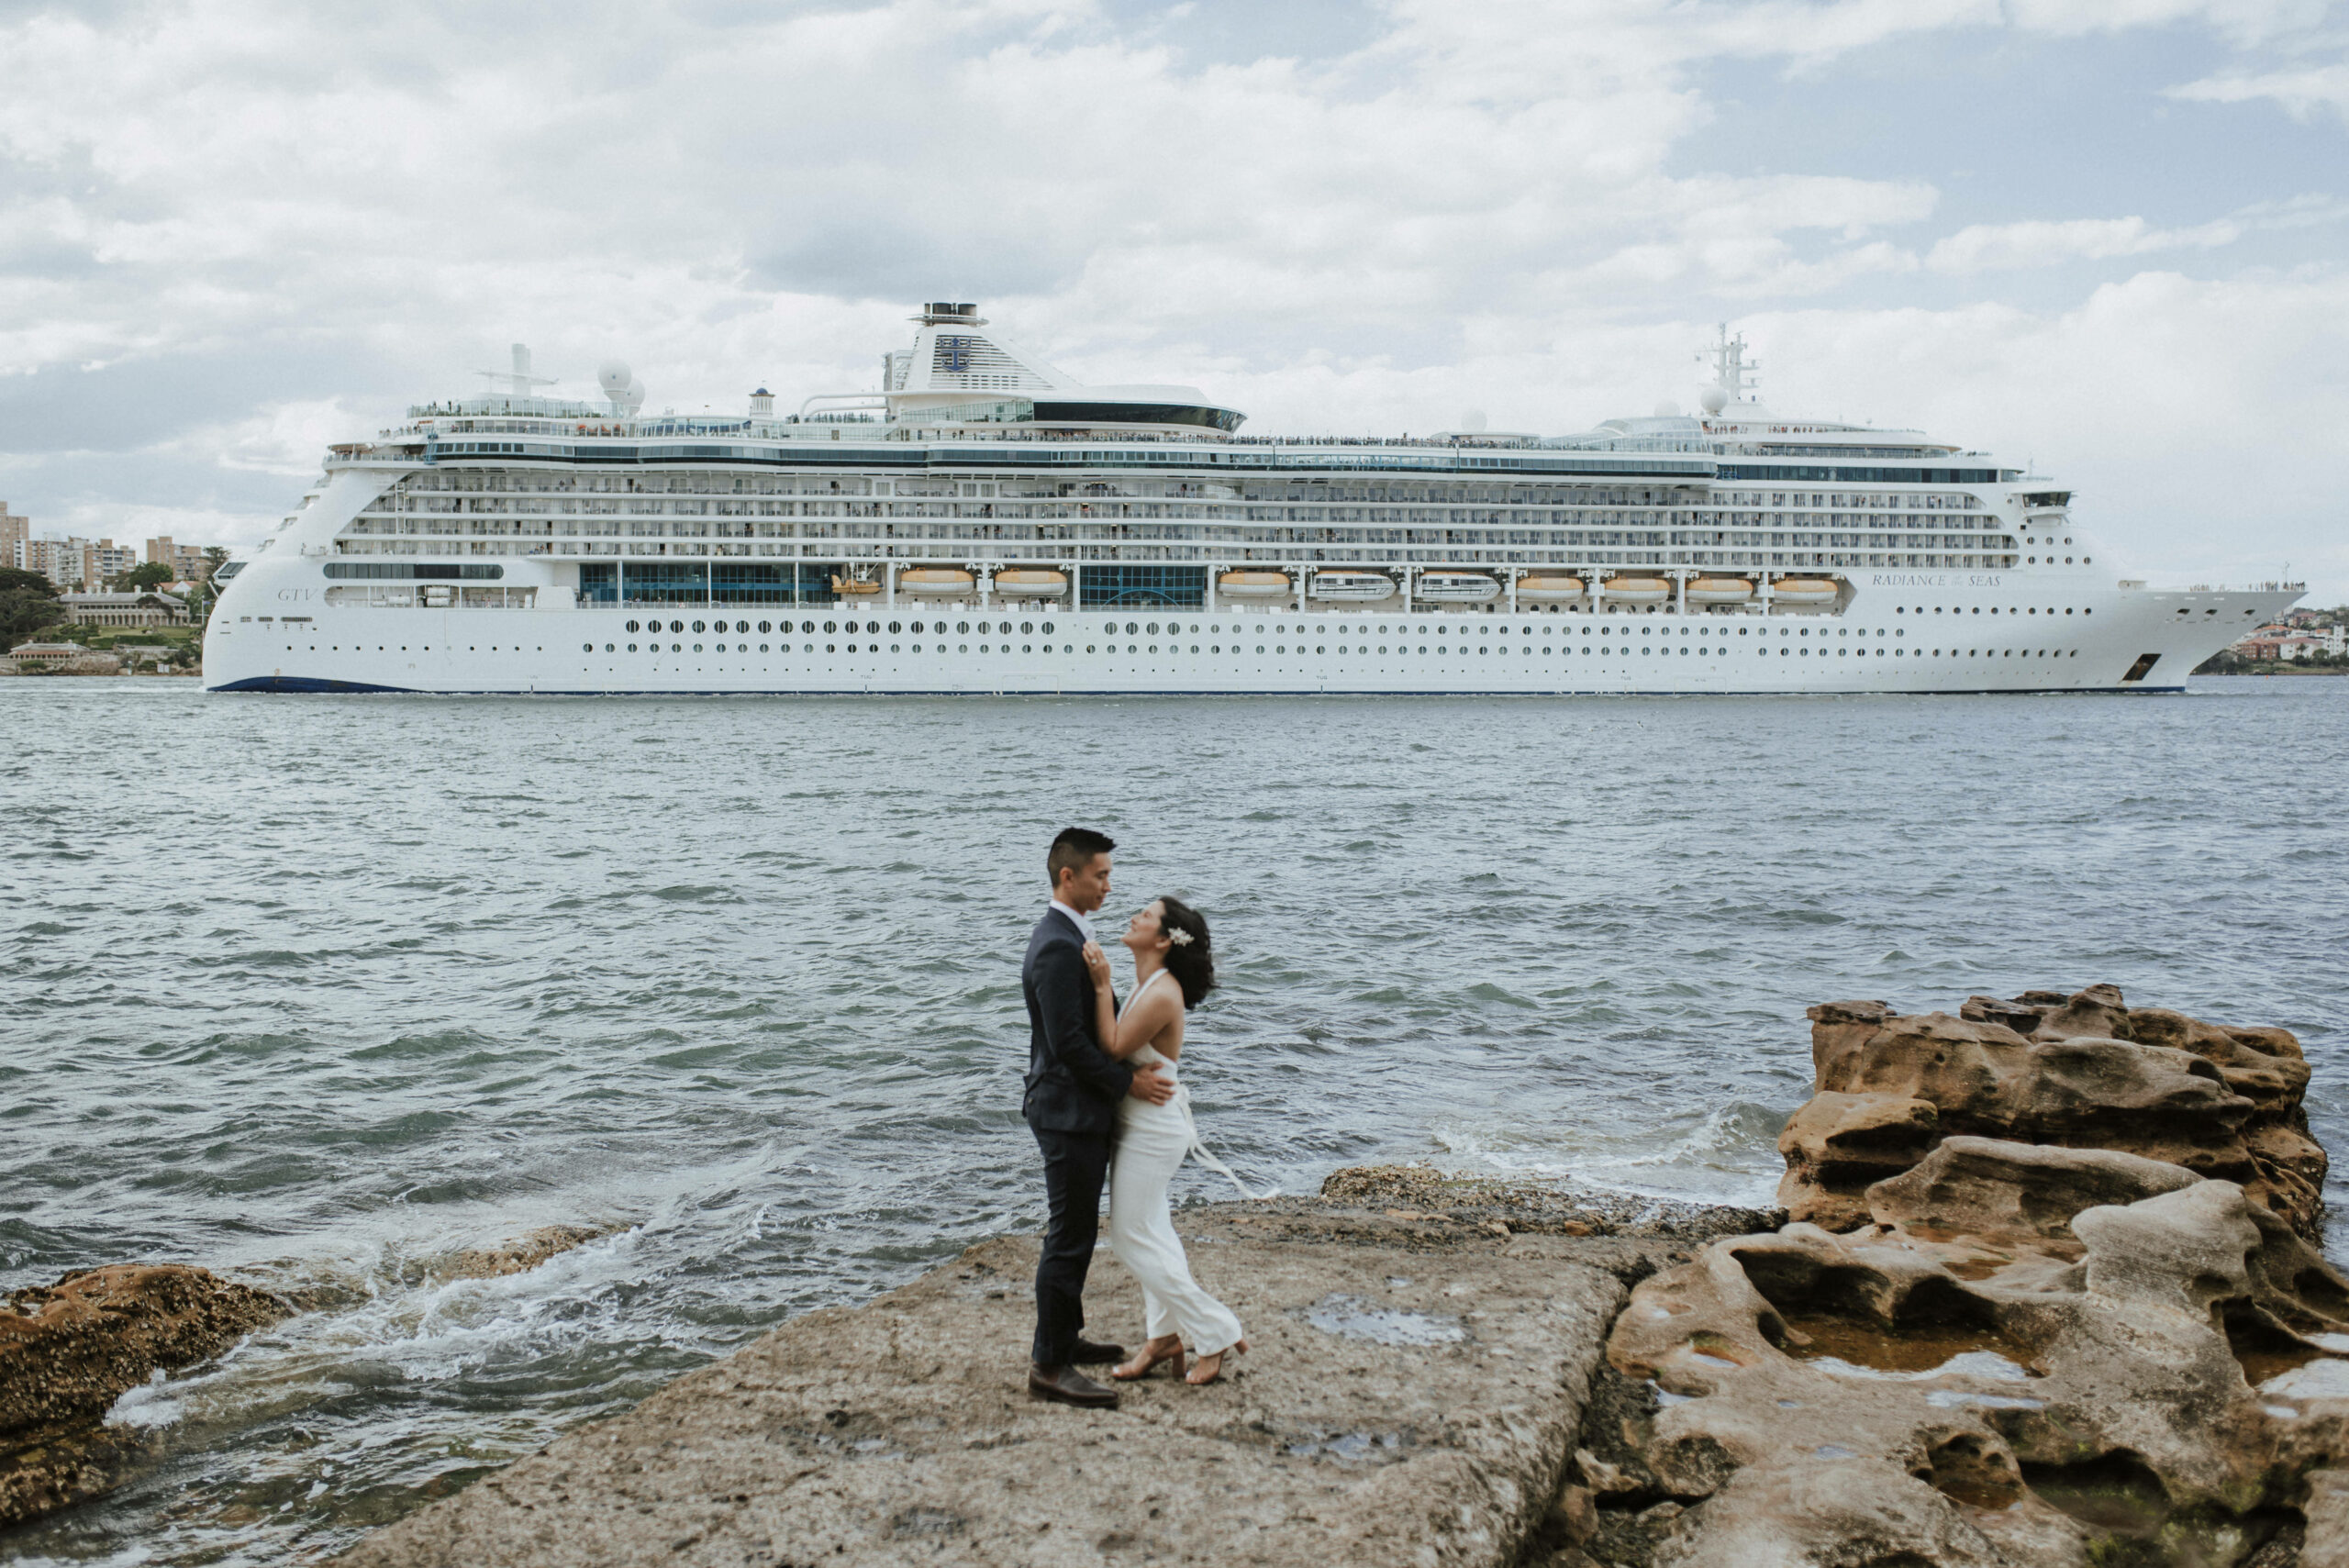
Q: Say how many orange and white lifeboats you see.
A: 7